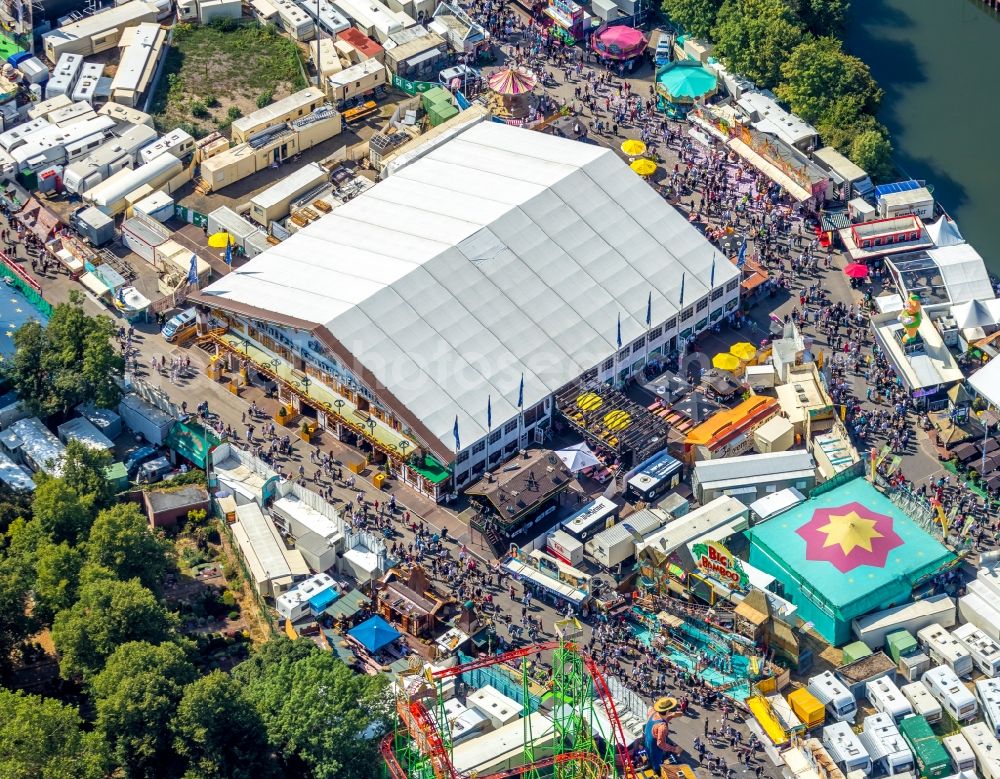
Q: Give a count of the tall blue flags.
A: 10